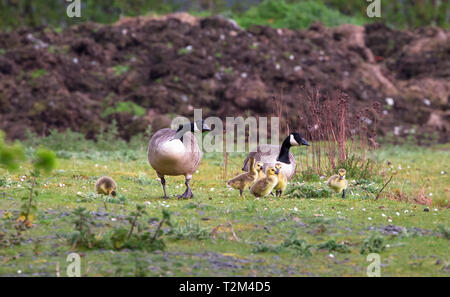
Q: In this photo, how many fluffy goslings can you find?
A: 6